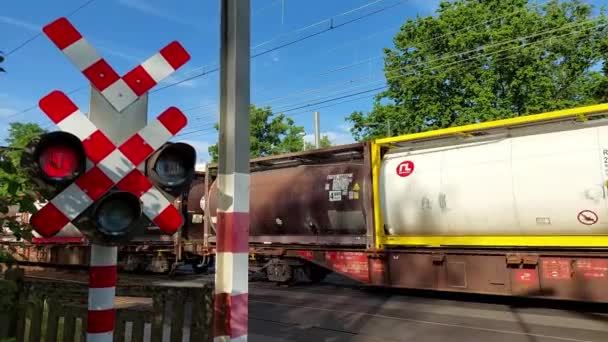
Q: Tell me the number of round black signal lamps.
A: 3